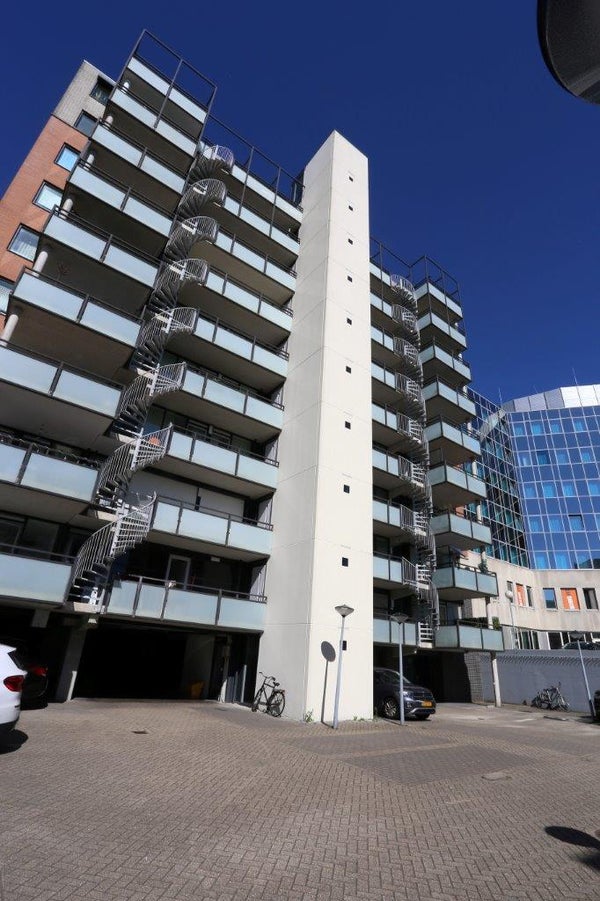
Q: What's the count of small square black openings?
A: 10